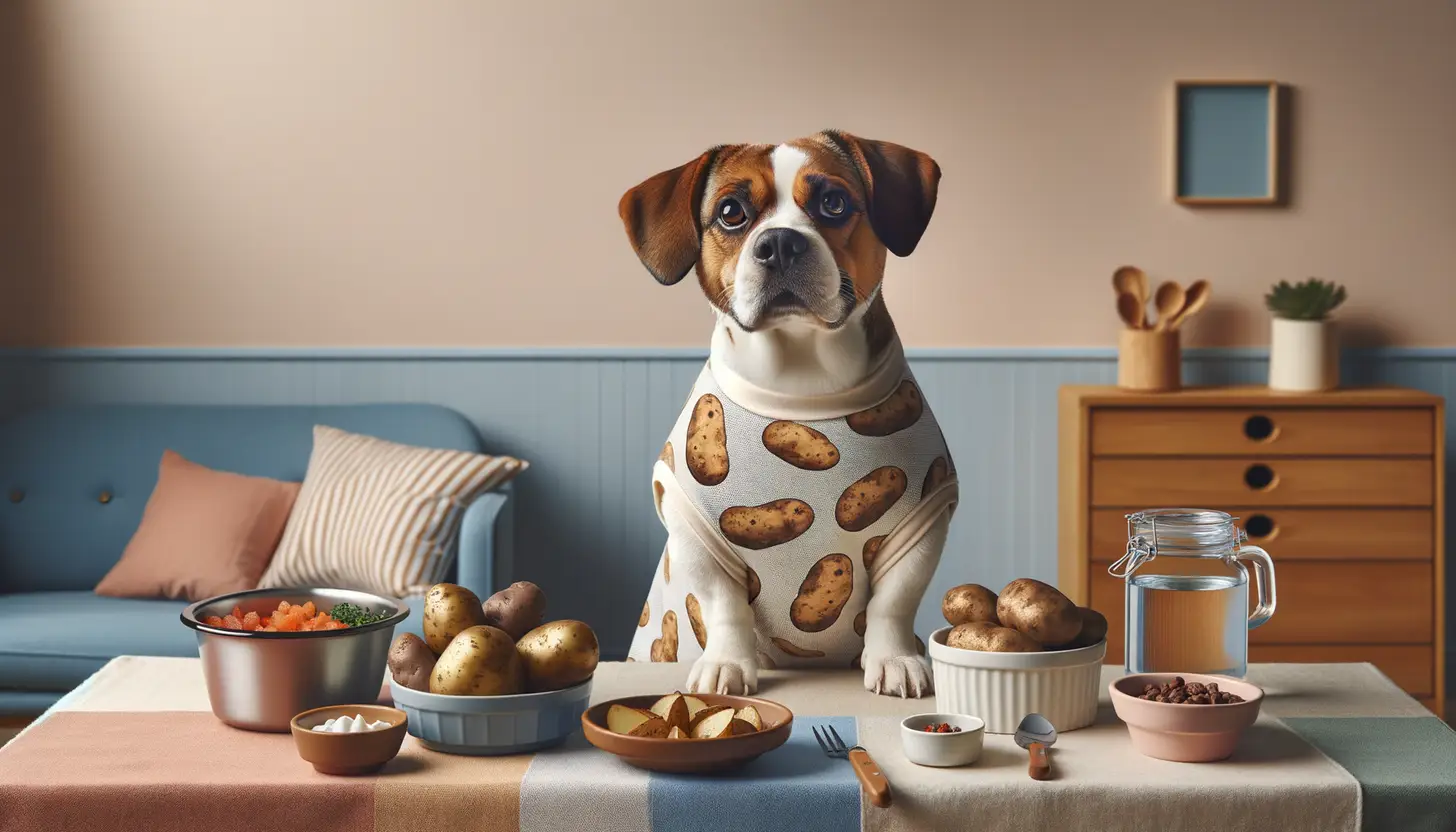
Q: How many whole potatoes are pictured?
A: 9